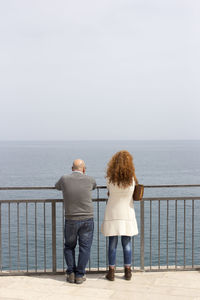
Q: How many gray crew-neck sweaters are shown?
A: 1